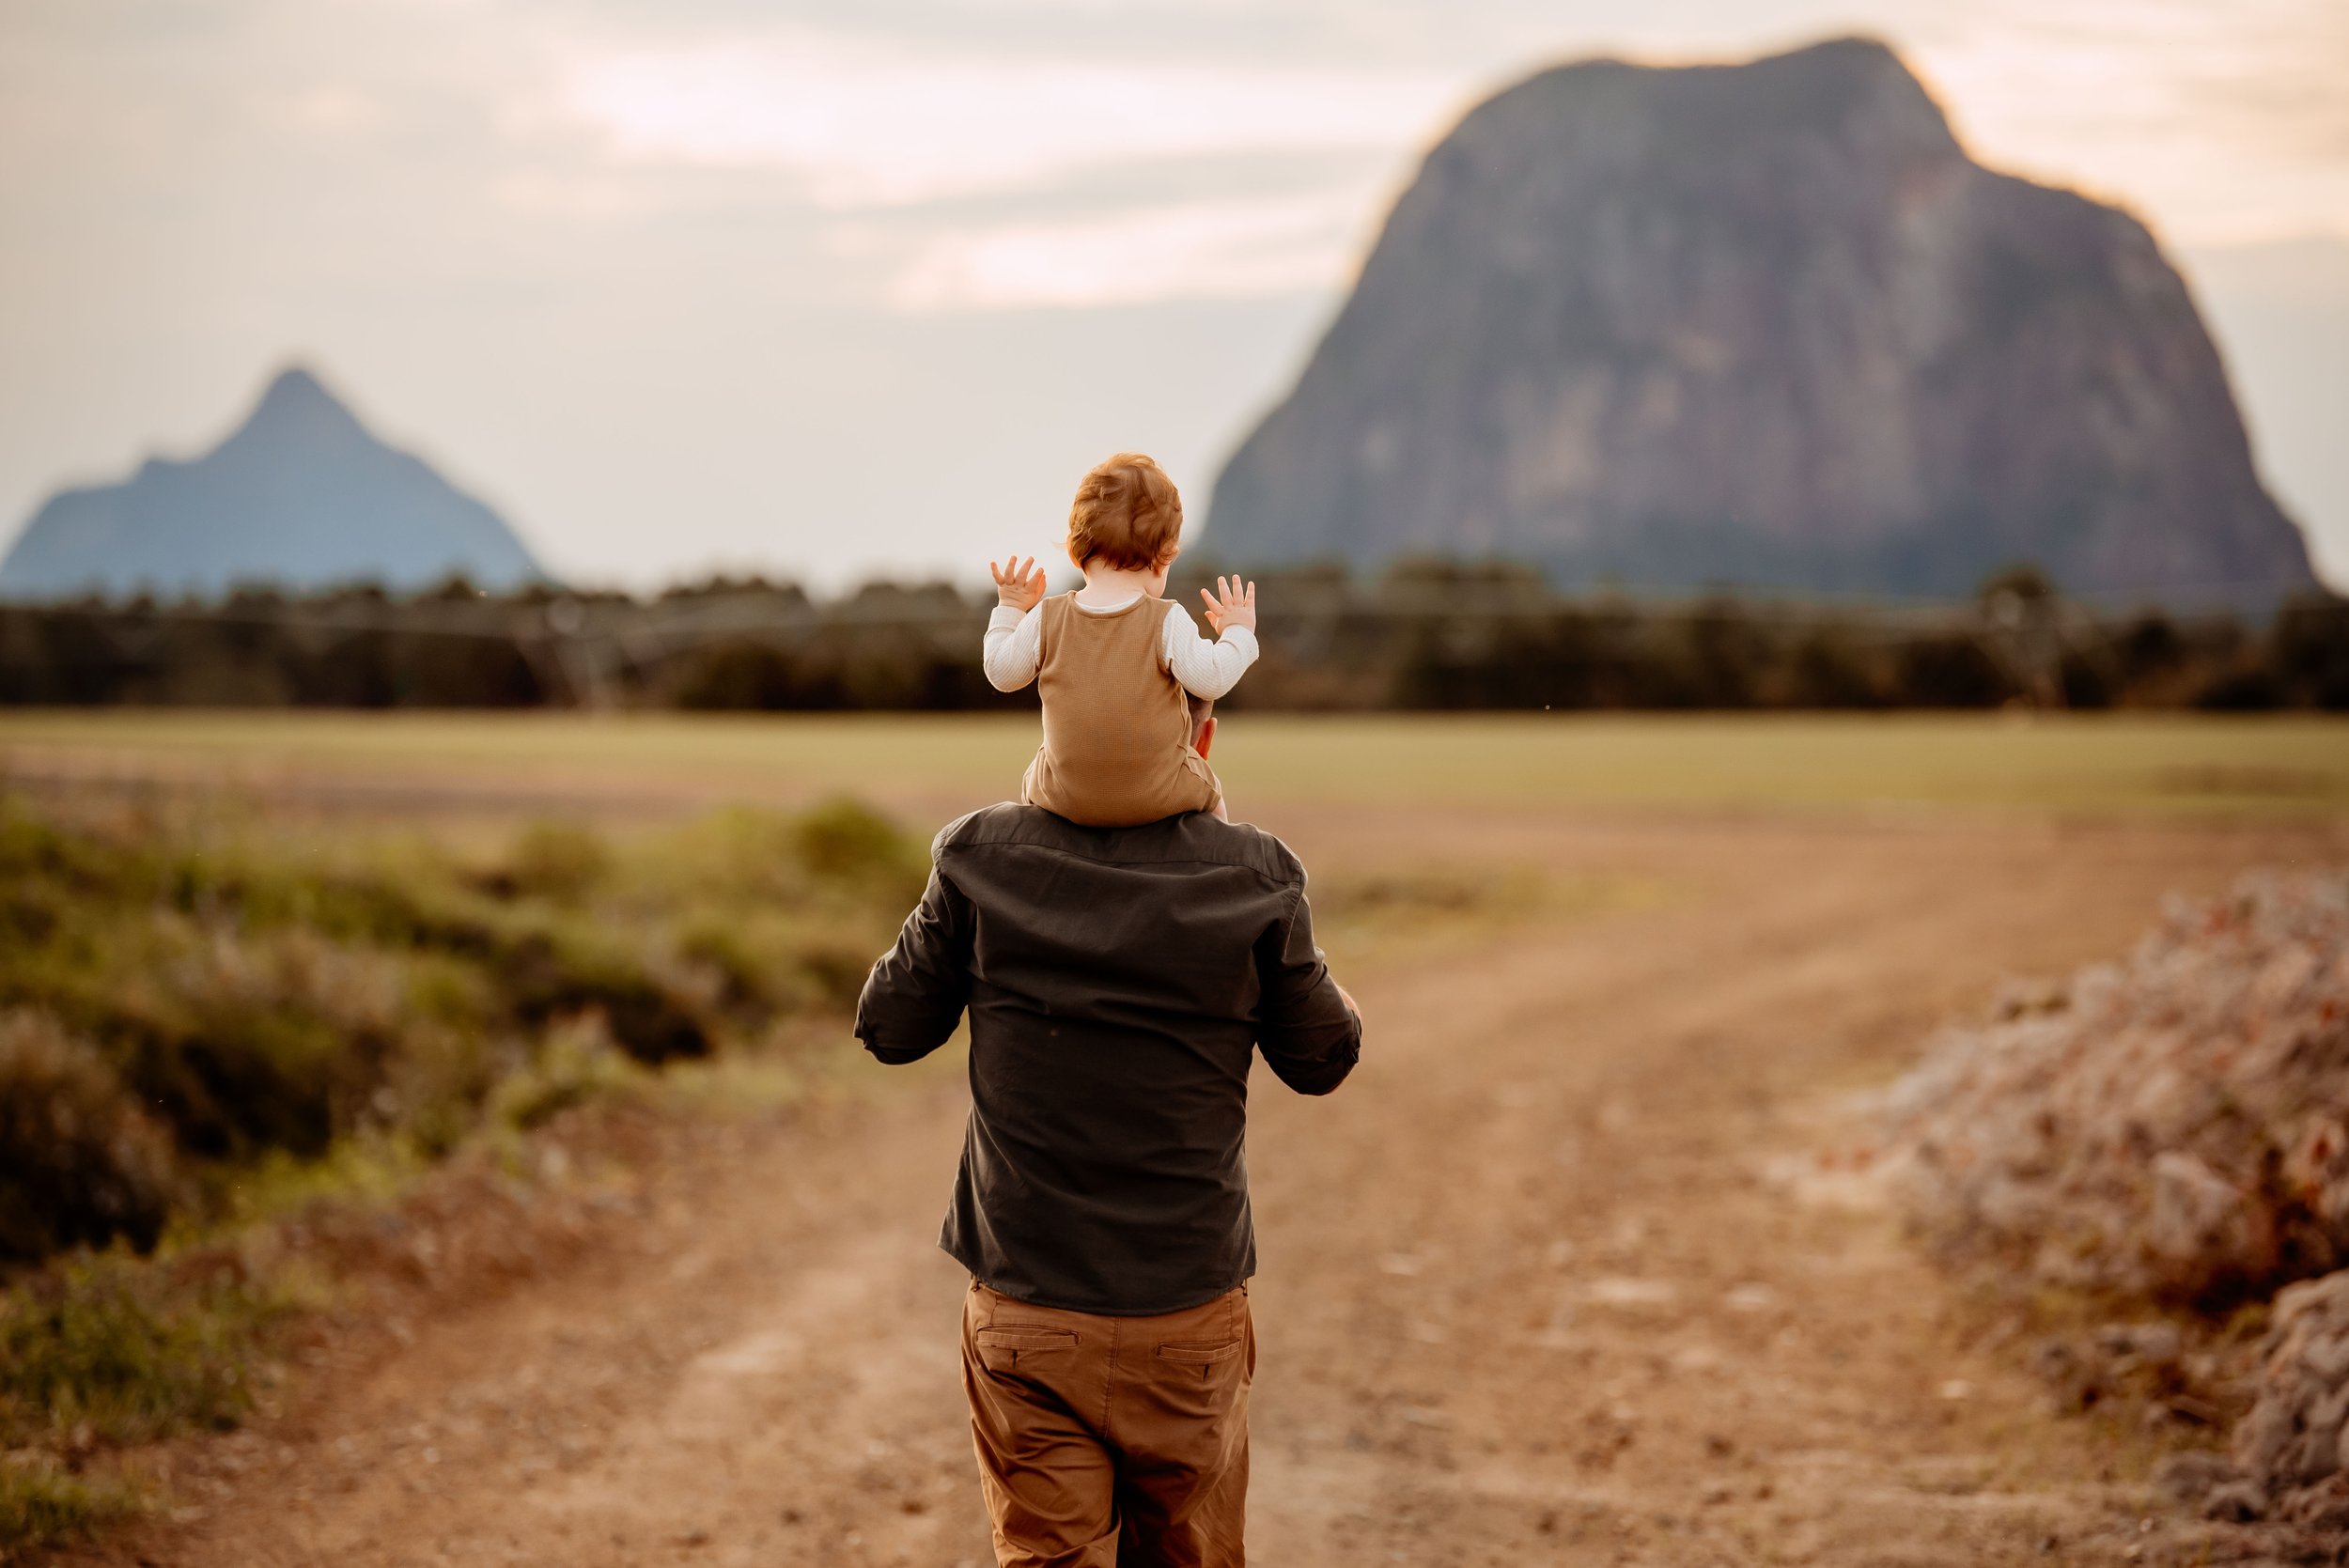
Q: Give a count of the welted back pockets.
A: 2